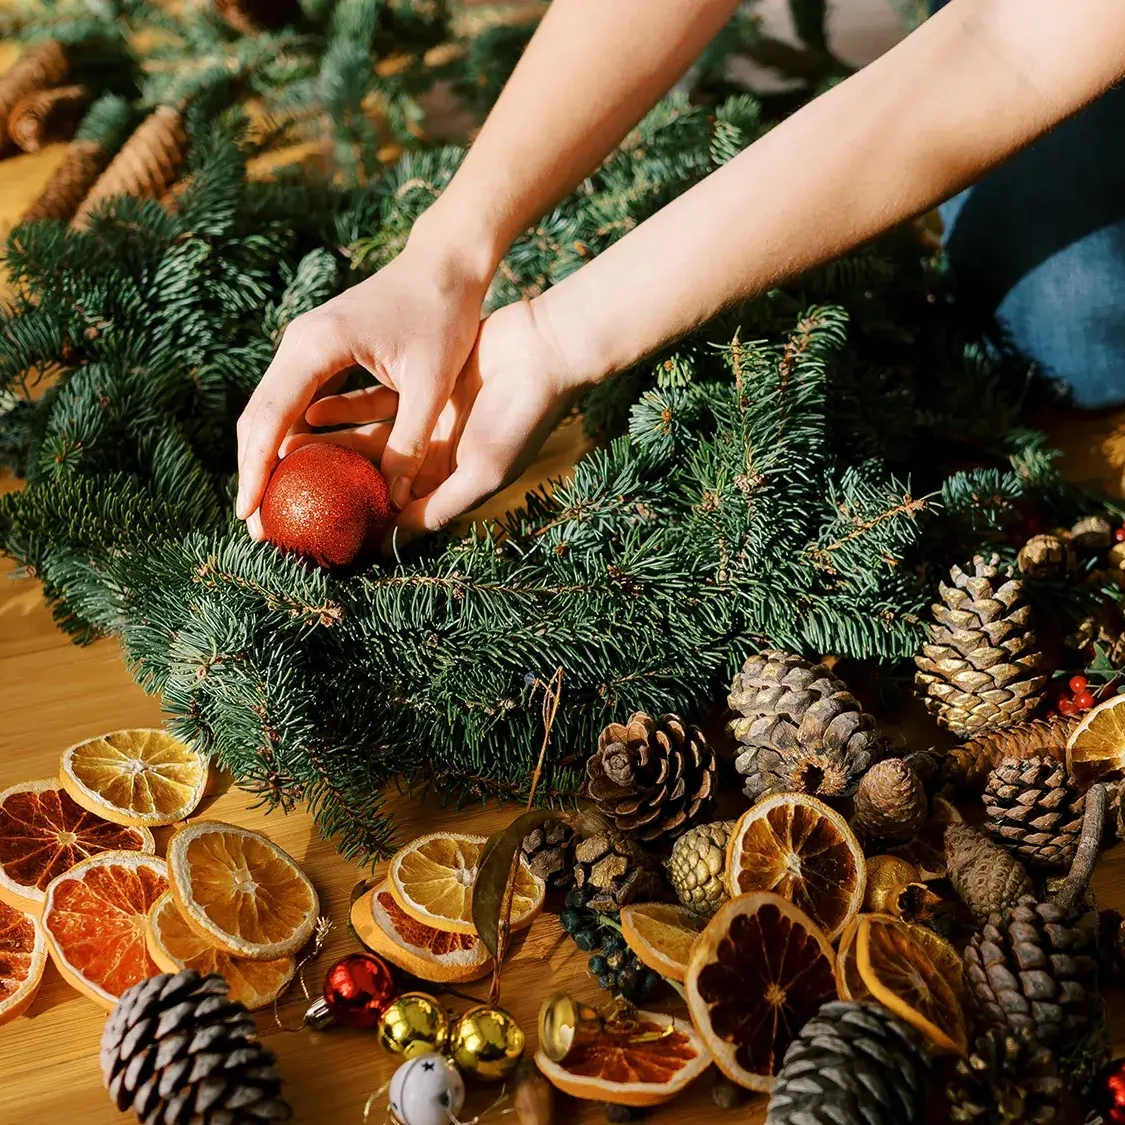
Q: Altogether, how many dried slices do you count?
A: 15